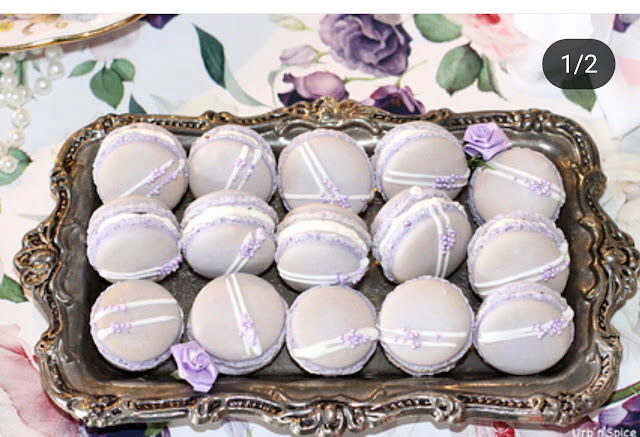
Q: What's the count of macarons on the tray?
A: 15